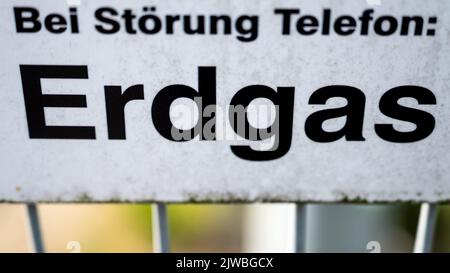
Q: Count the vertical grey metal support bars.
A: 4